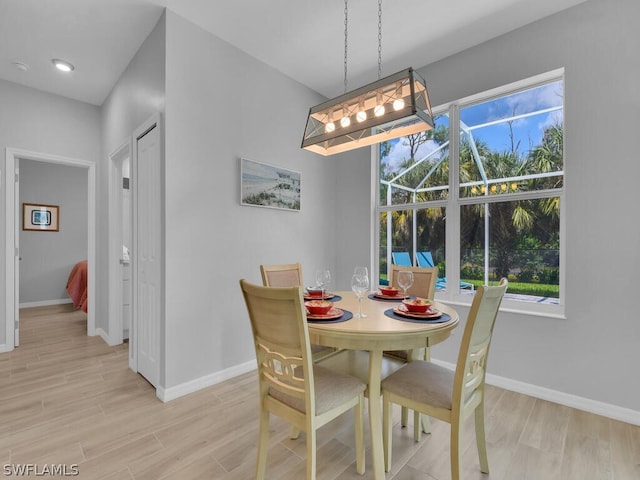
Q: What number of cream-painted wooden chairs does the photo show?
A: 4